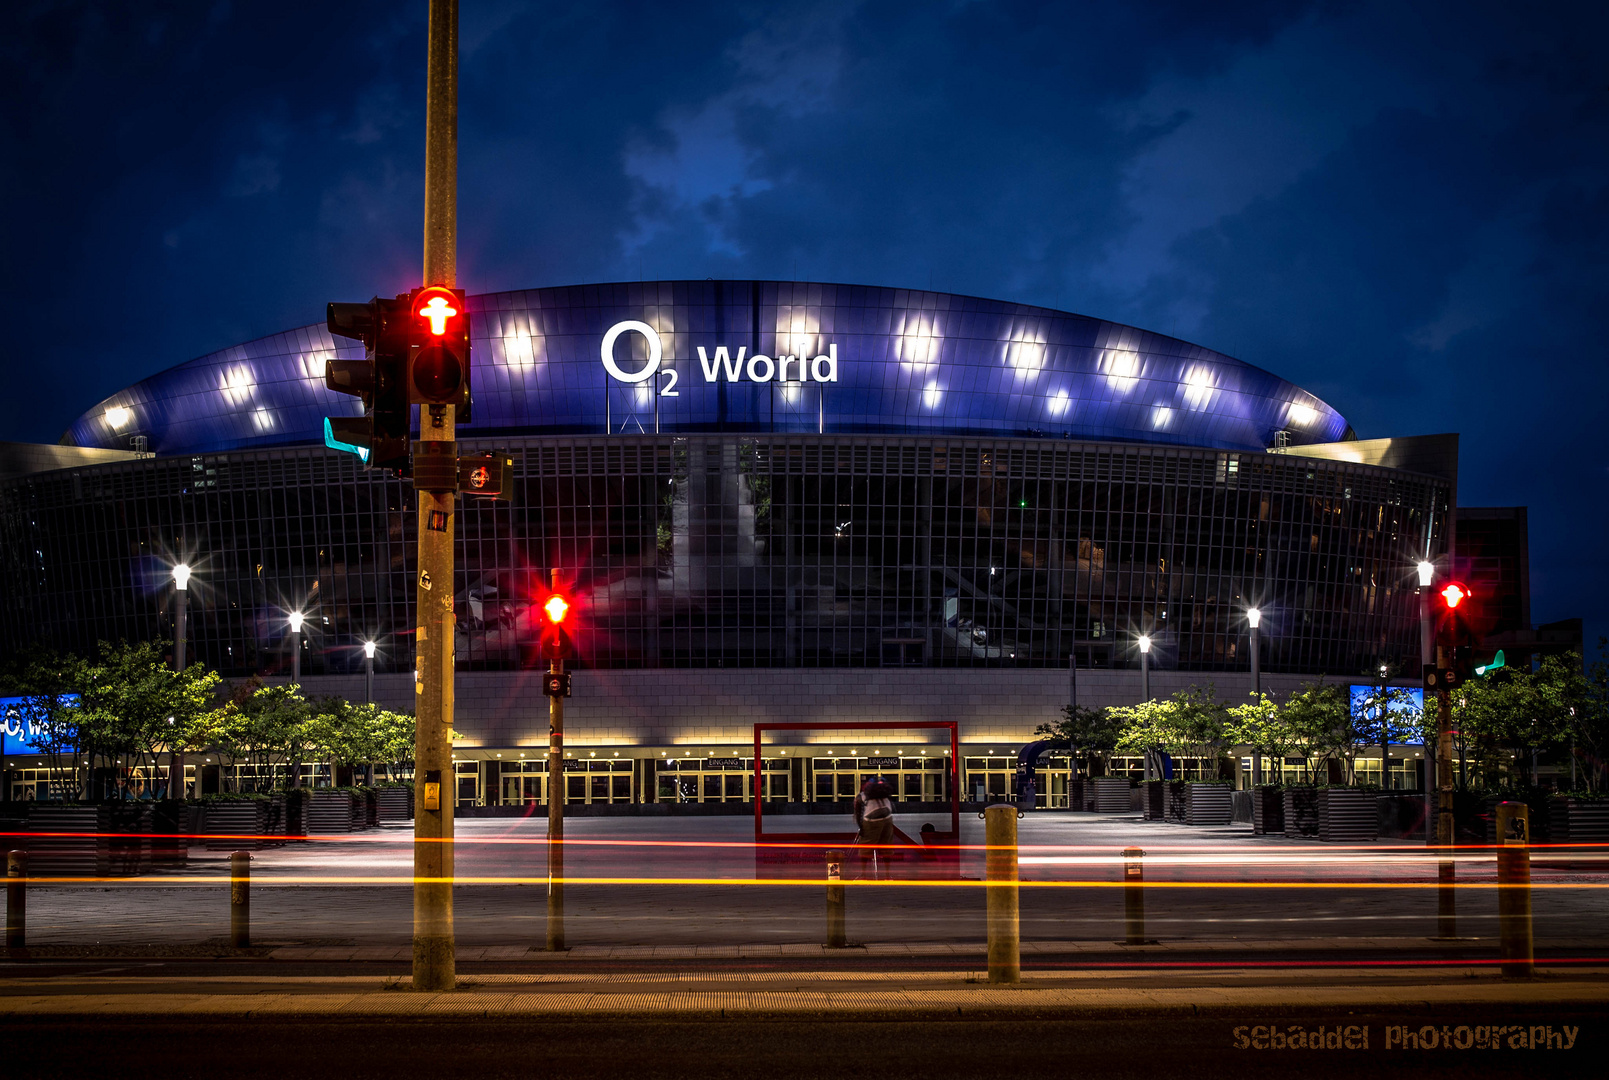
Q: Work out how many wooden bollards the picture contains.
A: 6